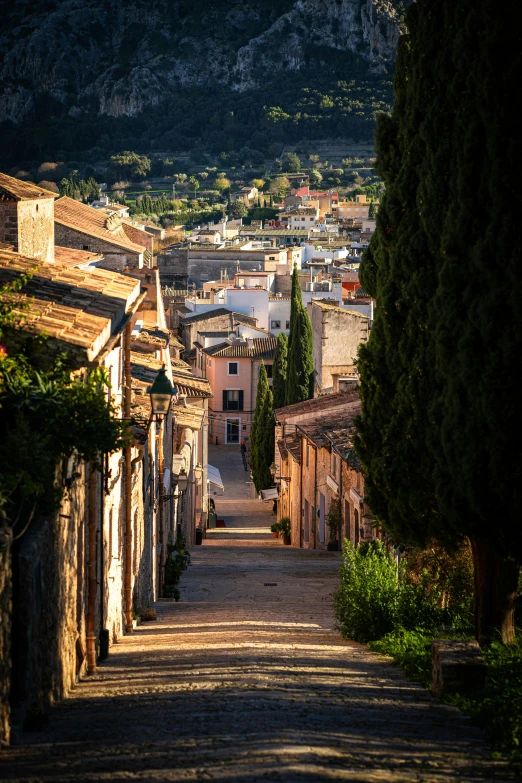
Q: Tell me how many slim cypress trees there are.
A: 3